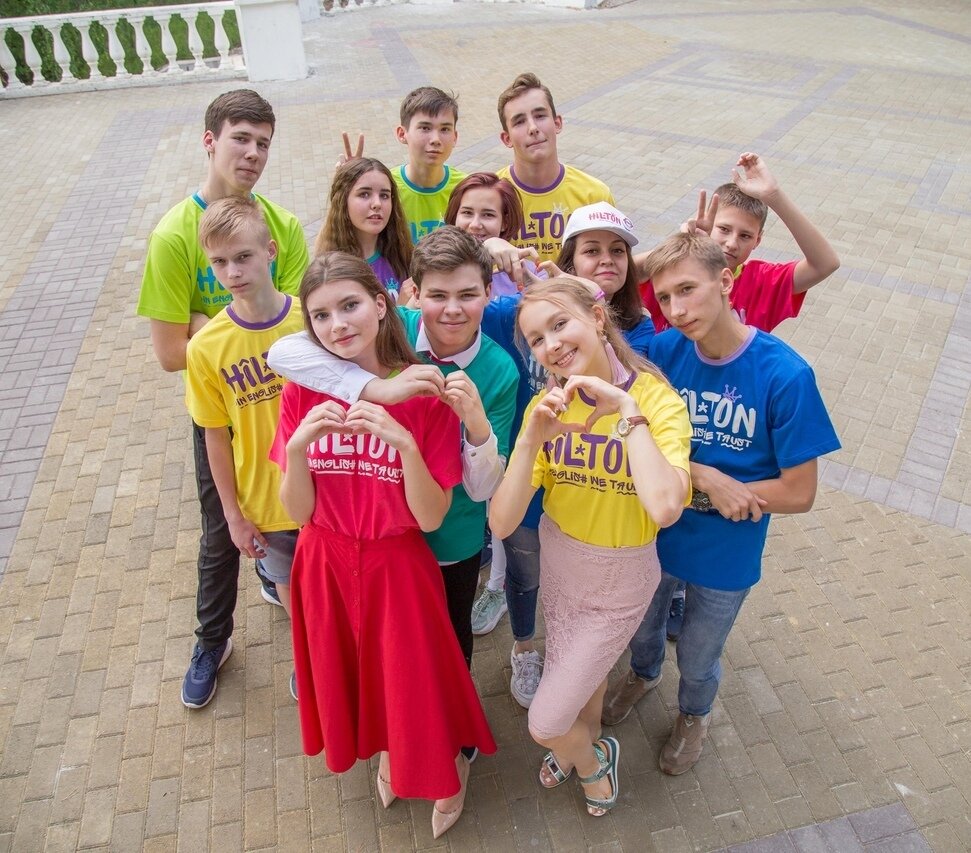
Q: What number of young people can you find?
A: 12